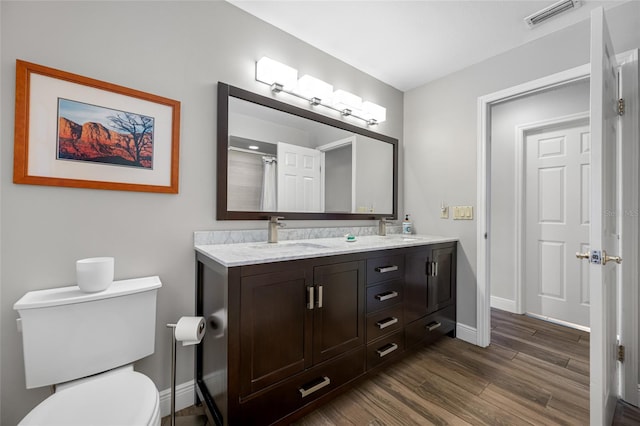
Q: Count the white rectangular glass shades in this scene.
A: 4